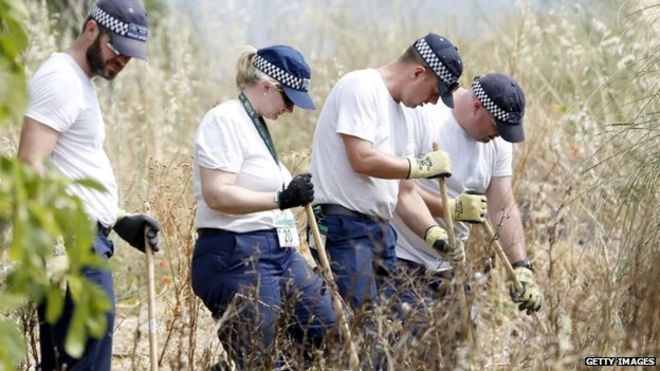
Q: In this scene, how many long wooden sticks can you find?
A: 4